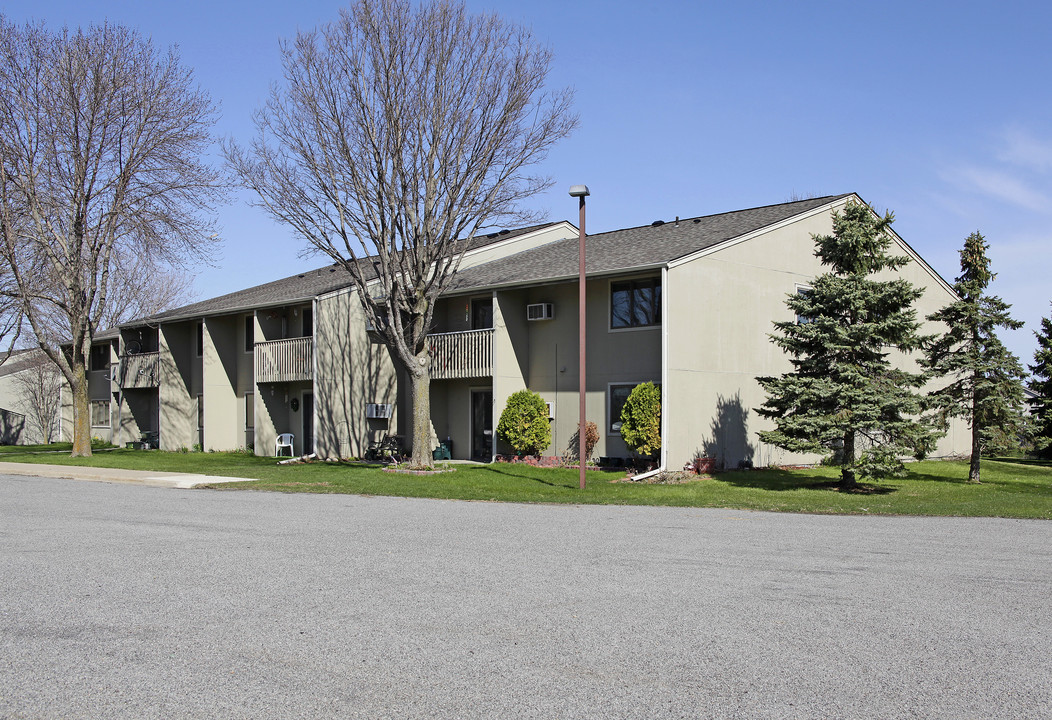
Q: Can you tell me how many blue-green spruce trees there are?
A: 3